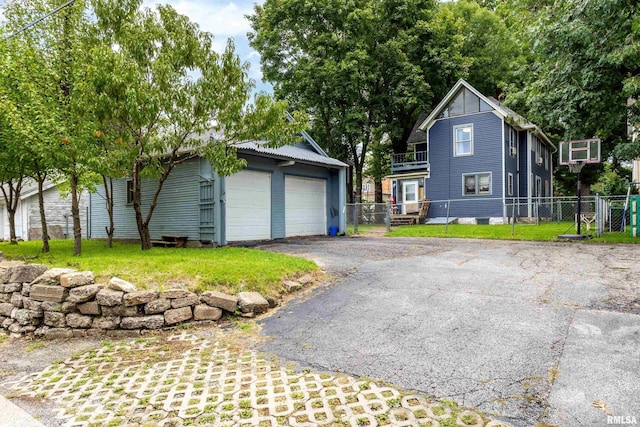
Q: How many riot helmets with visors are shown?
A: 0